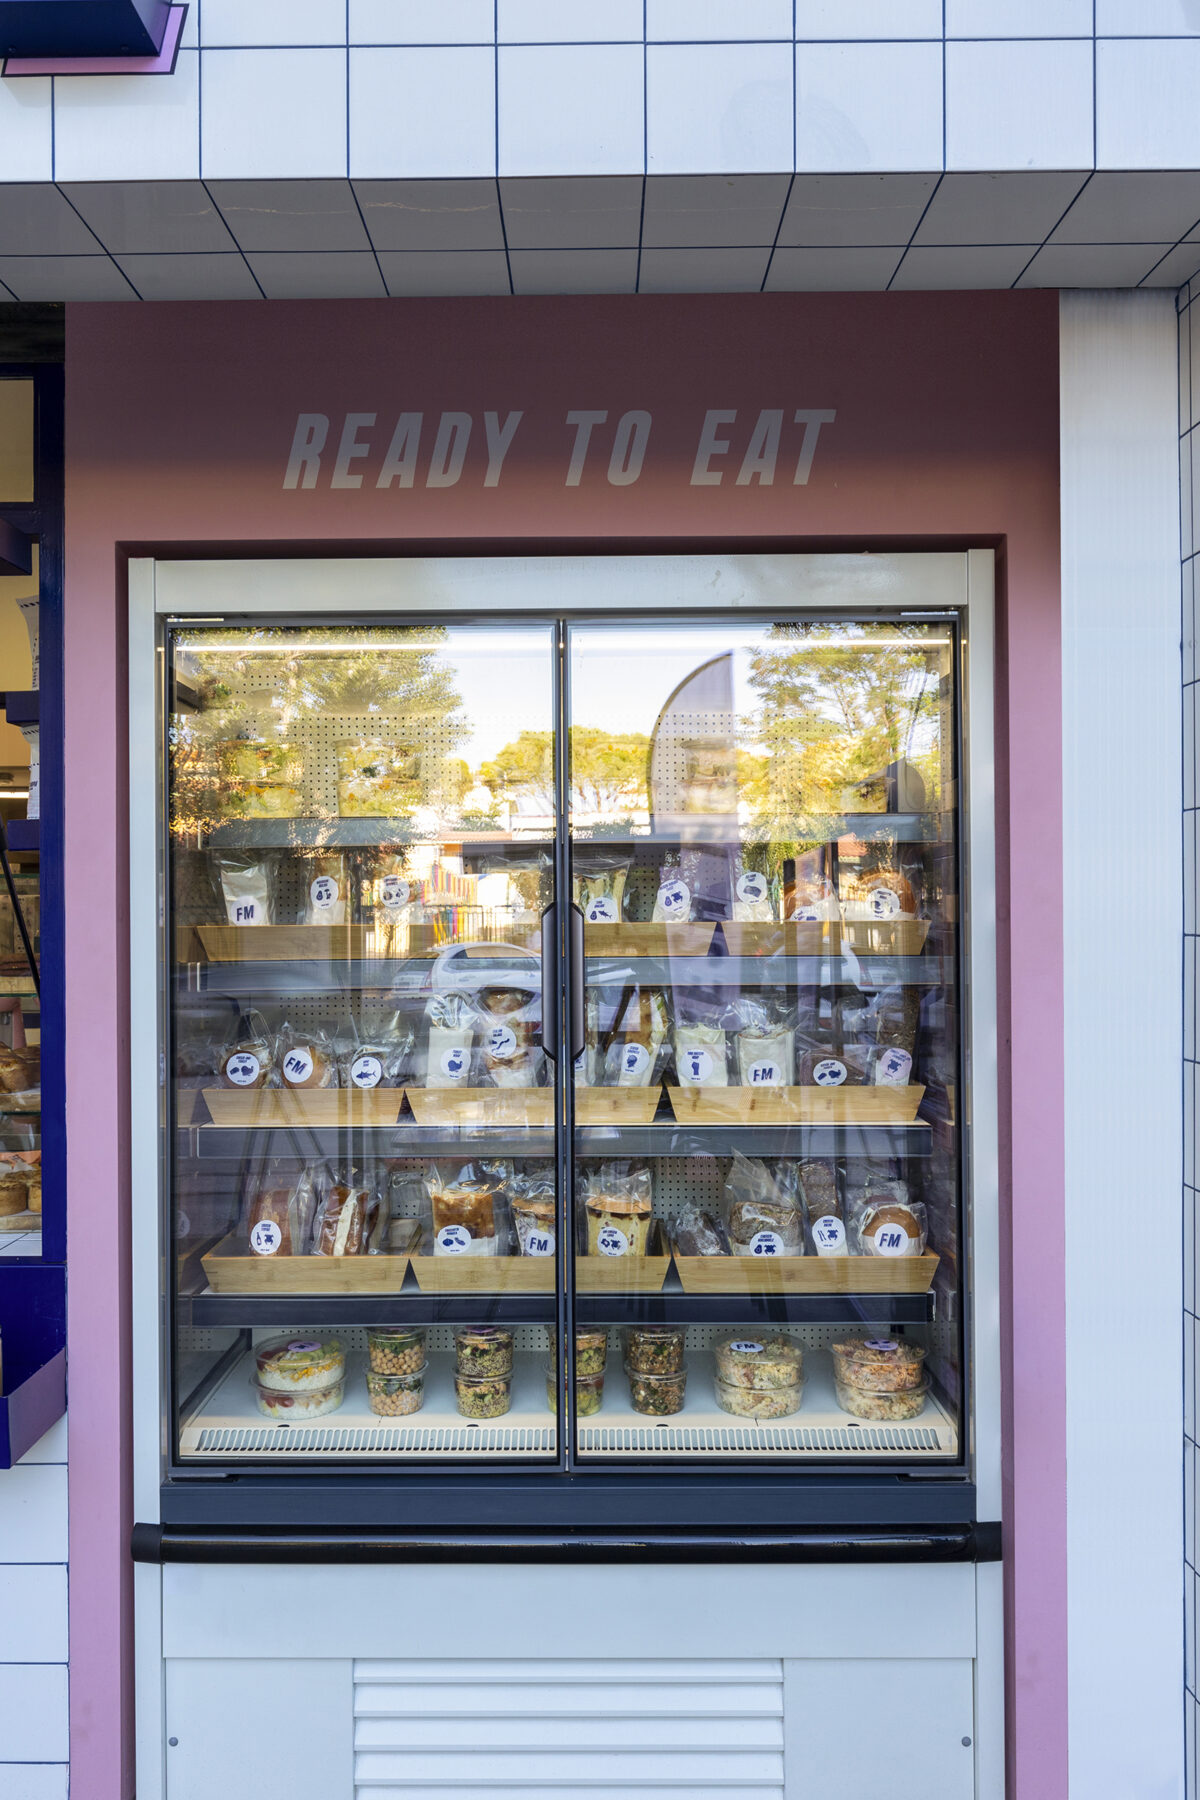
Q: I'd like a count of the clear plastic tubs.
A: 14